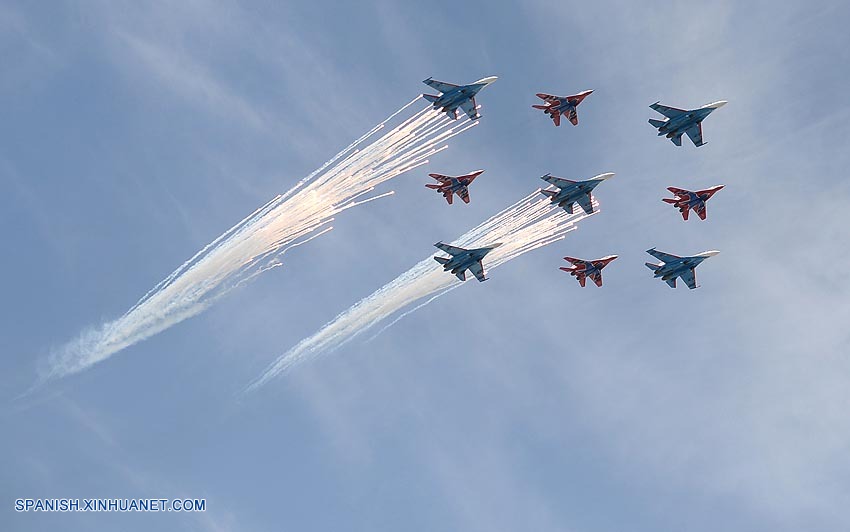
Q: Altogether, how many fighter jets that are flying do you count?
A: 9